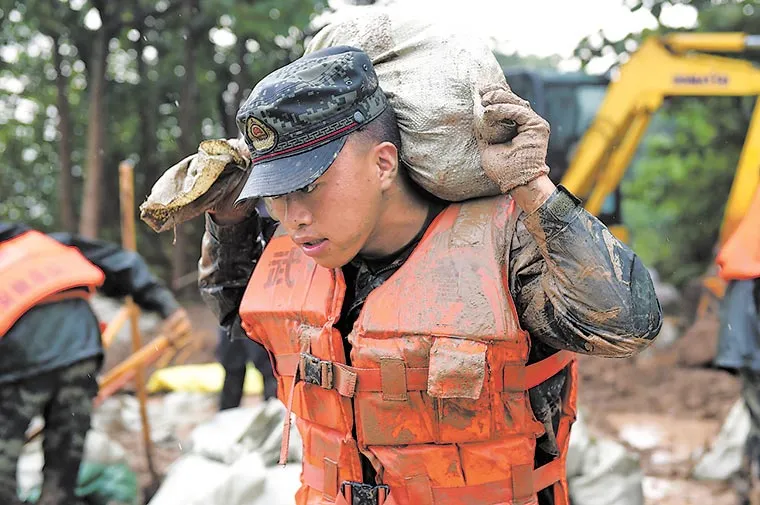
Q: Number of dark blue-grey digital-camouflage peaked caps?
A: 1